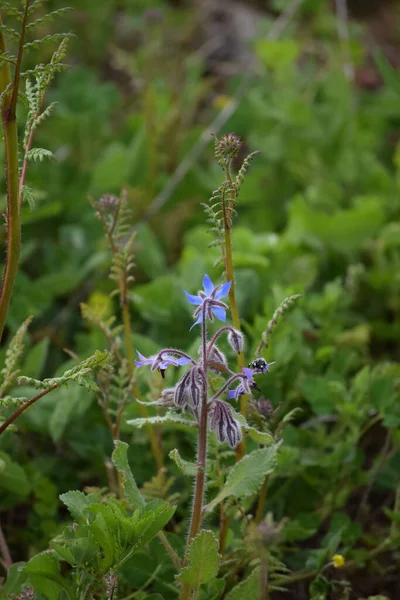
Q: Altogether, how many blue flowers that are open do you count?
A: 3